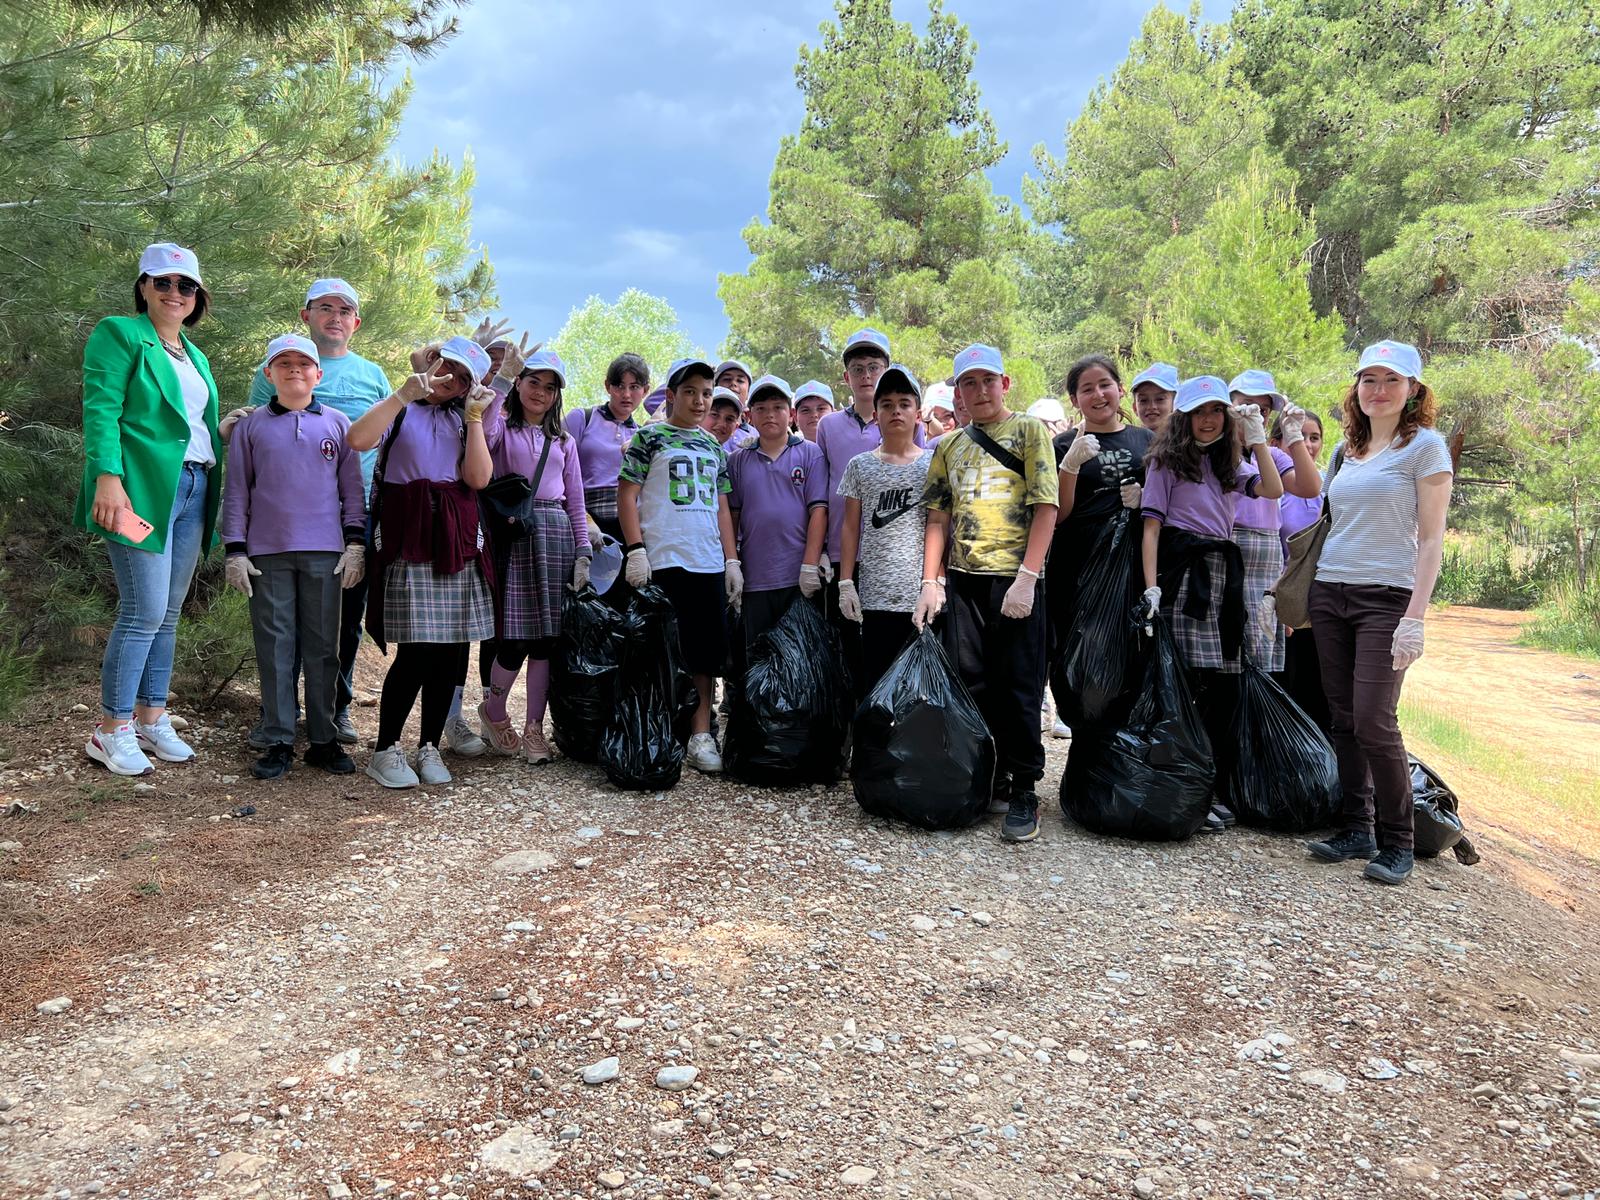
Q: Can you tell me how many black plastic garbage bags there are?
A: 8